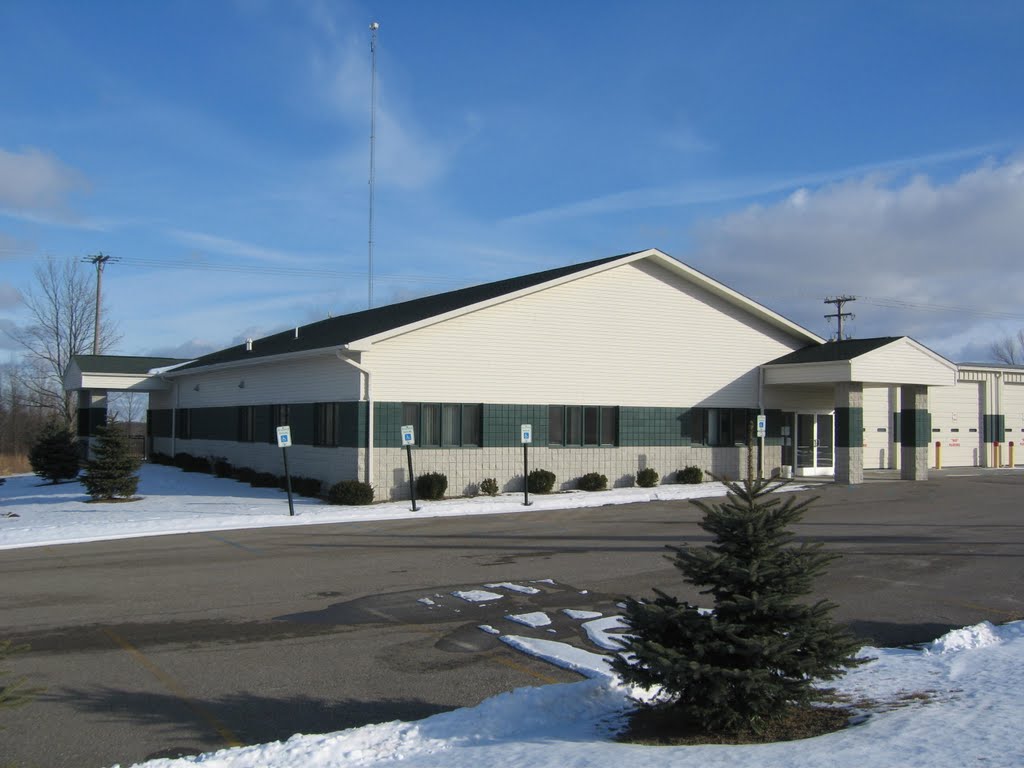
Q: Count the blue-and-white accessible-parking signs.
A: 4